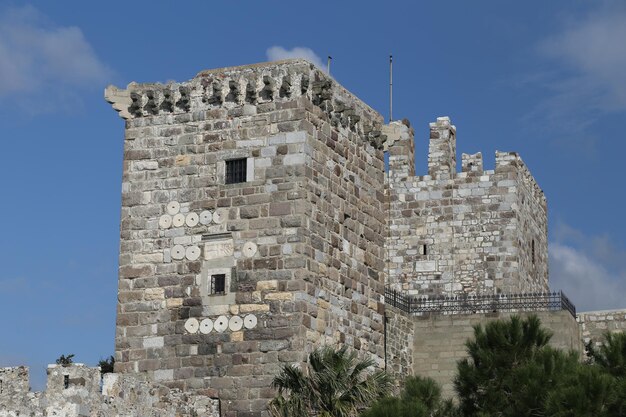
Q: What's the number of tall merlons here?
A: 2